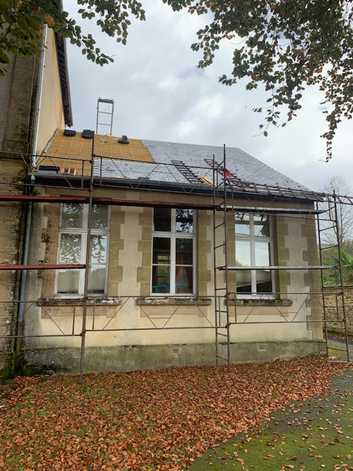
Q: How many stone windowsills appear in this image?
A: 3